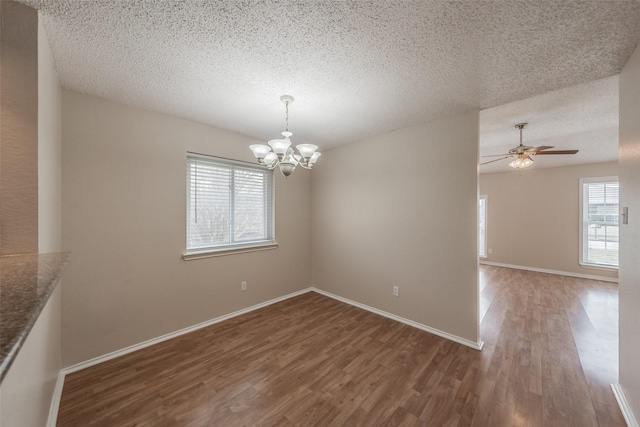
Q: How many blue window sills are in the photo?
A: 0